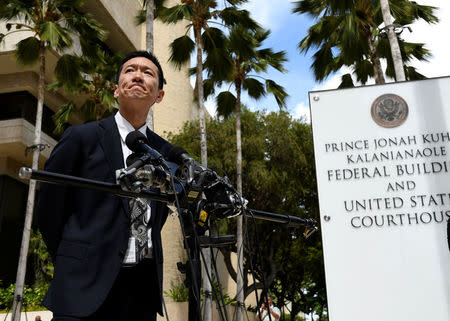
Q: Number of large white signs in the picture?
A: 1